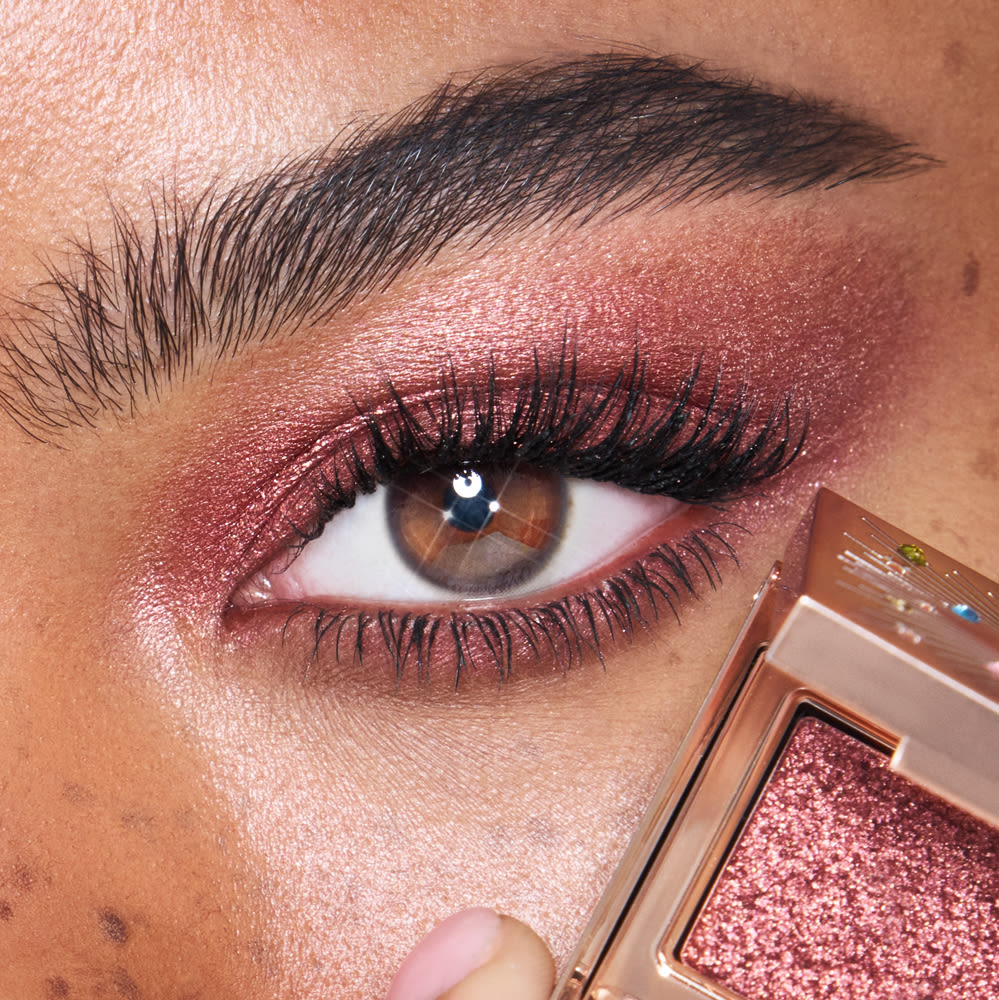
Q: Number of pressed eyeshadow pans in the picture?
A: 1